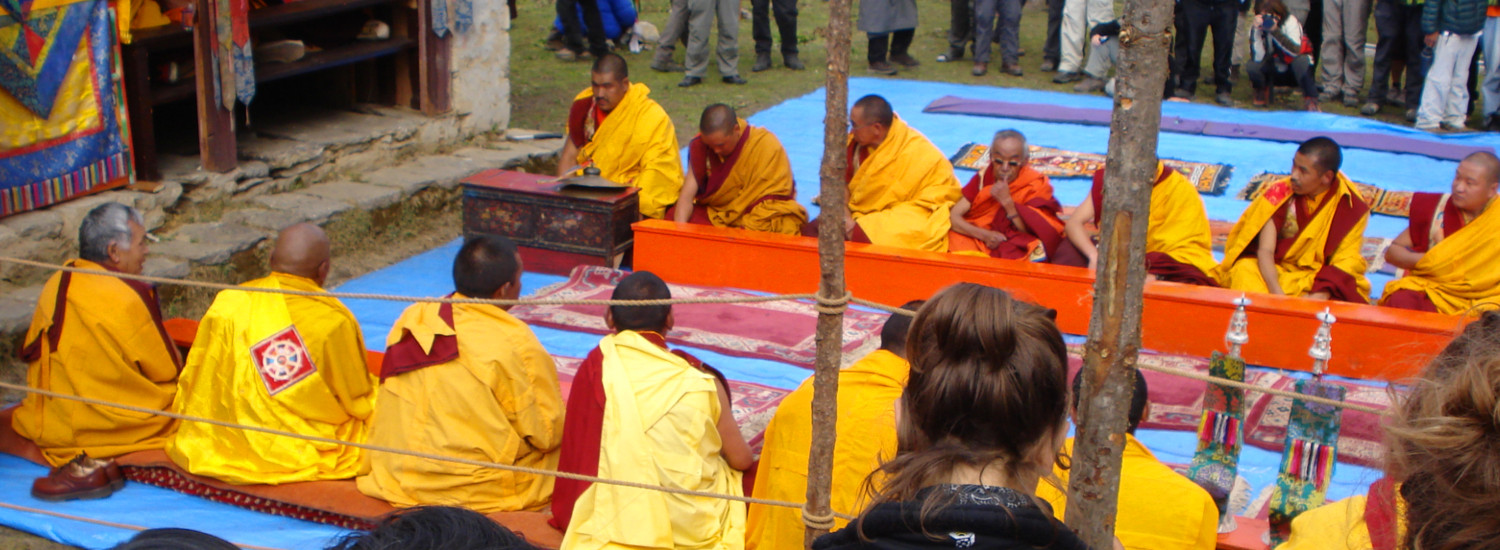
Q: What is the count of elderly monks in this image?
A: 2